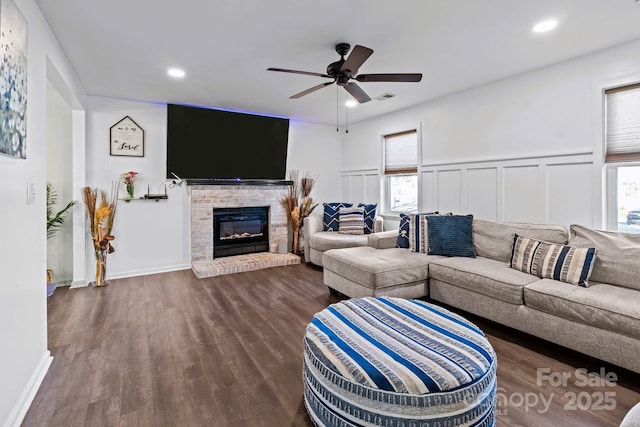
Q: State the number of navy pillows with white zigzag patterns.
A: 3